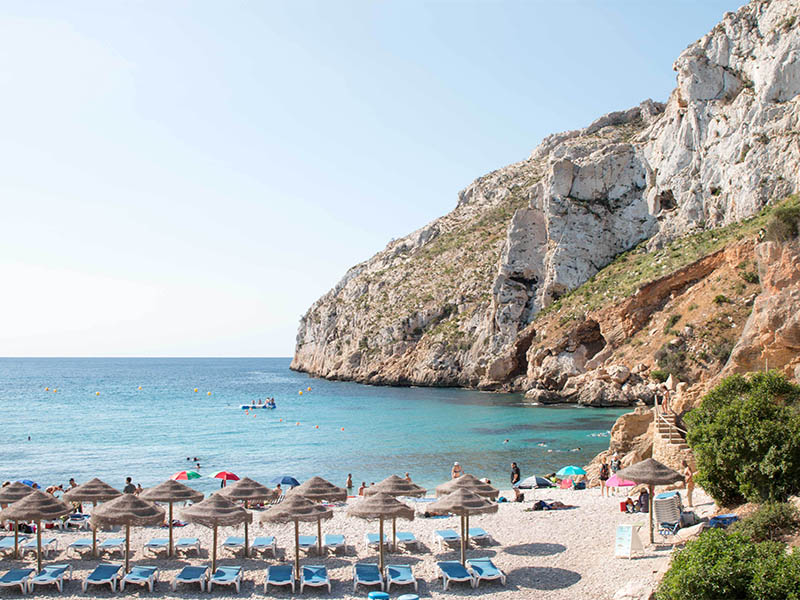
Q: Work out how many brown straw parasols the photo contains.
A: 14